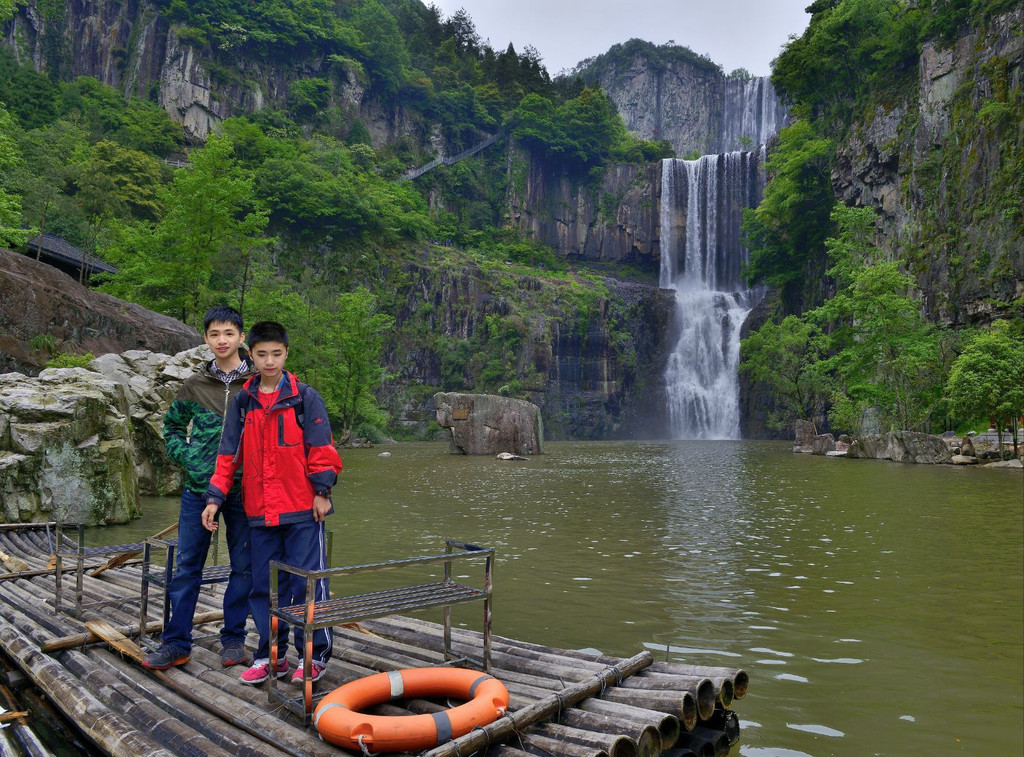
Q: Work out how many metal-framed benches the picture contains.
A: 3